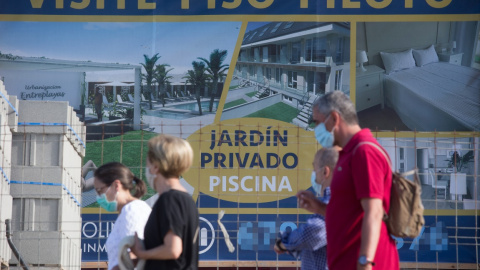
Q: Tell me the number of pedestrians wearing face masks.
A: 4